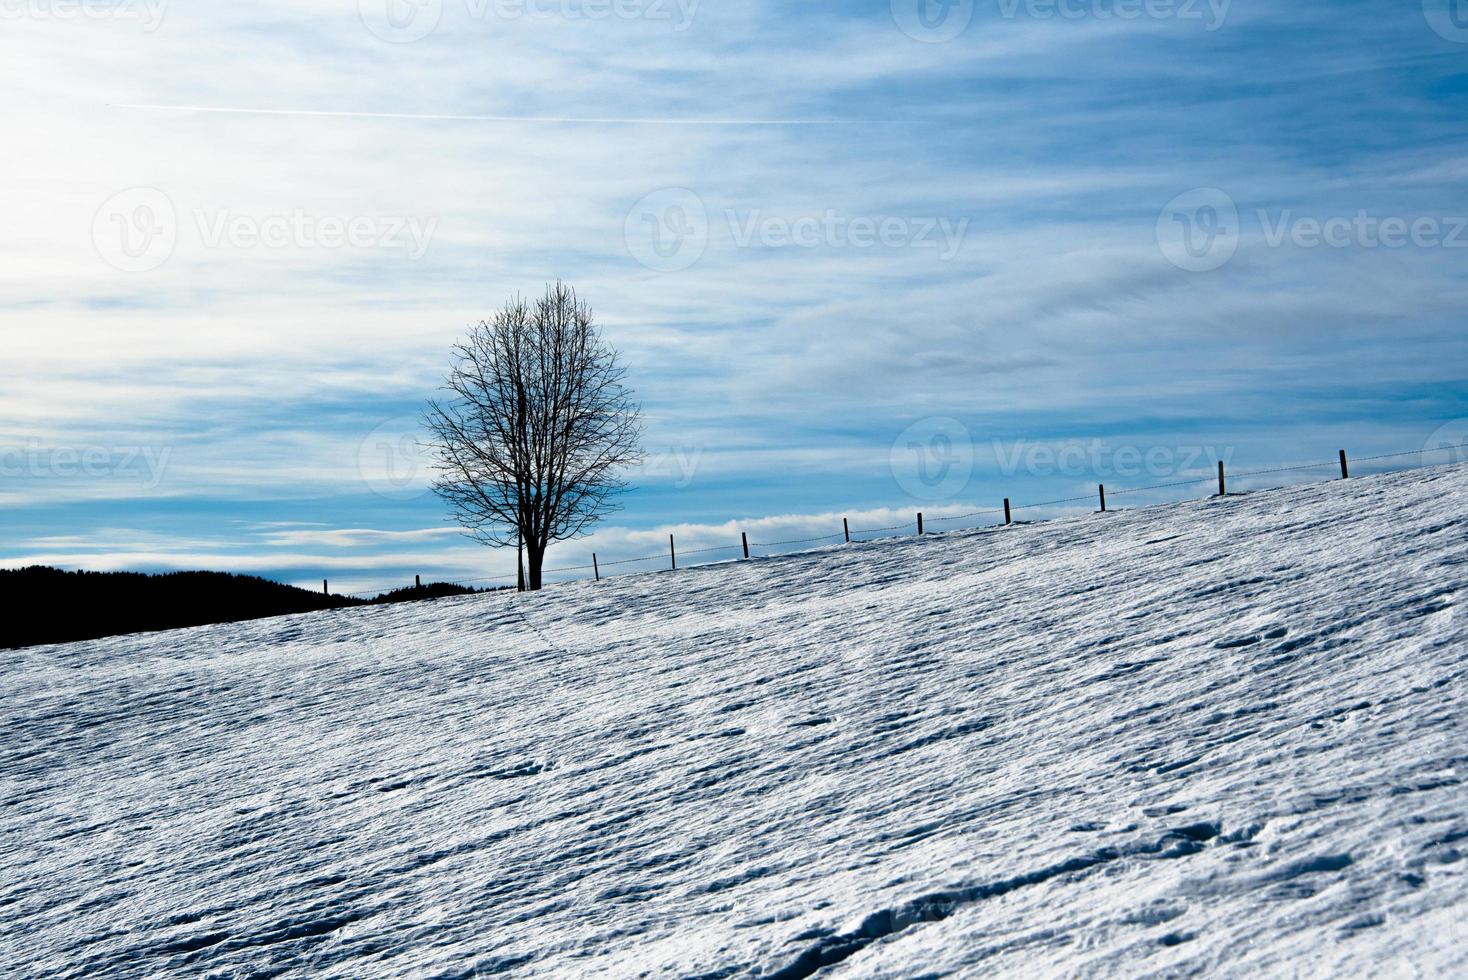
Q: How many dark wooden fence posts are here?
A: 11